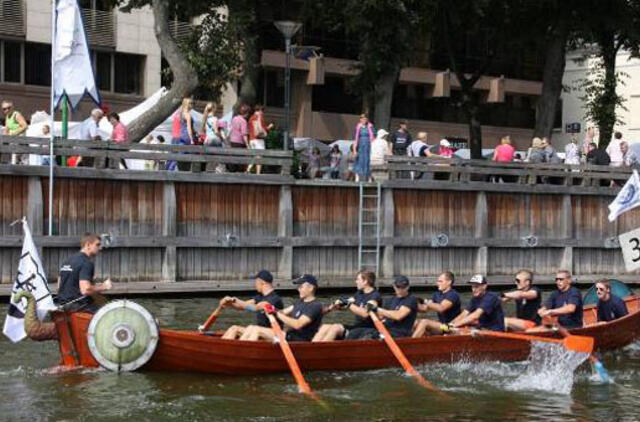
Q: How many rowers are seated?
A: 9